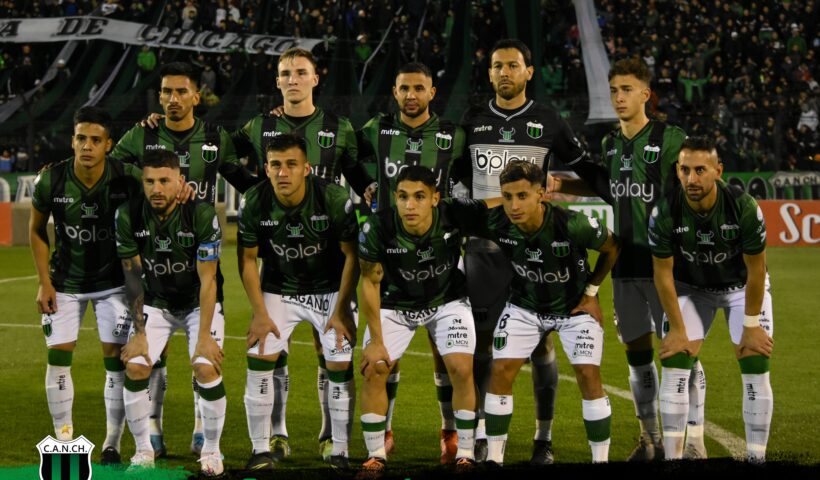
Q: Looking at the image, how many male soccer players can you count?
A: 11